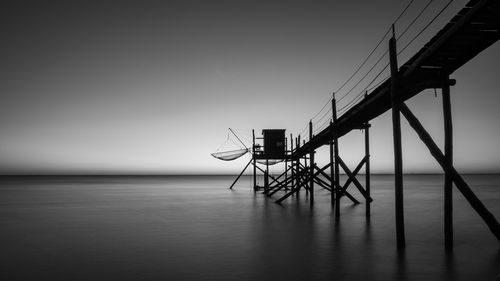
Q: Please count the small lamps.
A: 0